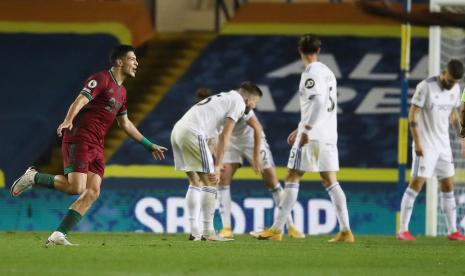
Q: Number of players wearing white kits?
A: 4